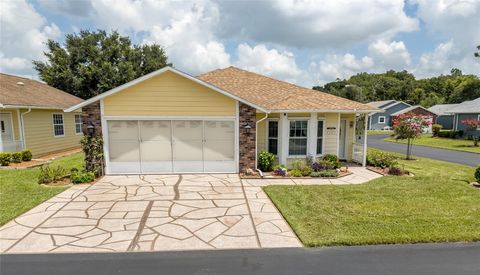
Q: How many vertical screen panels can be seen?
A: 4